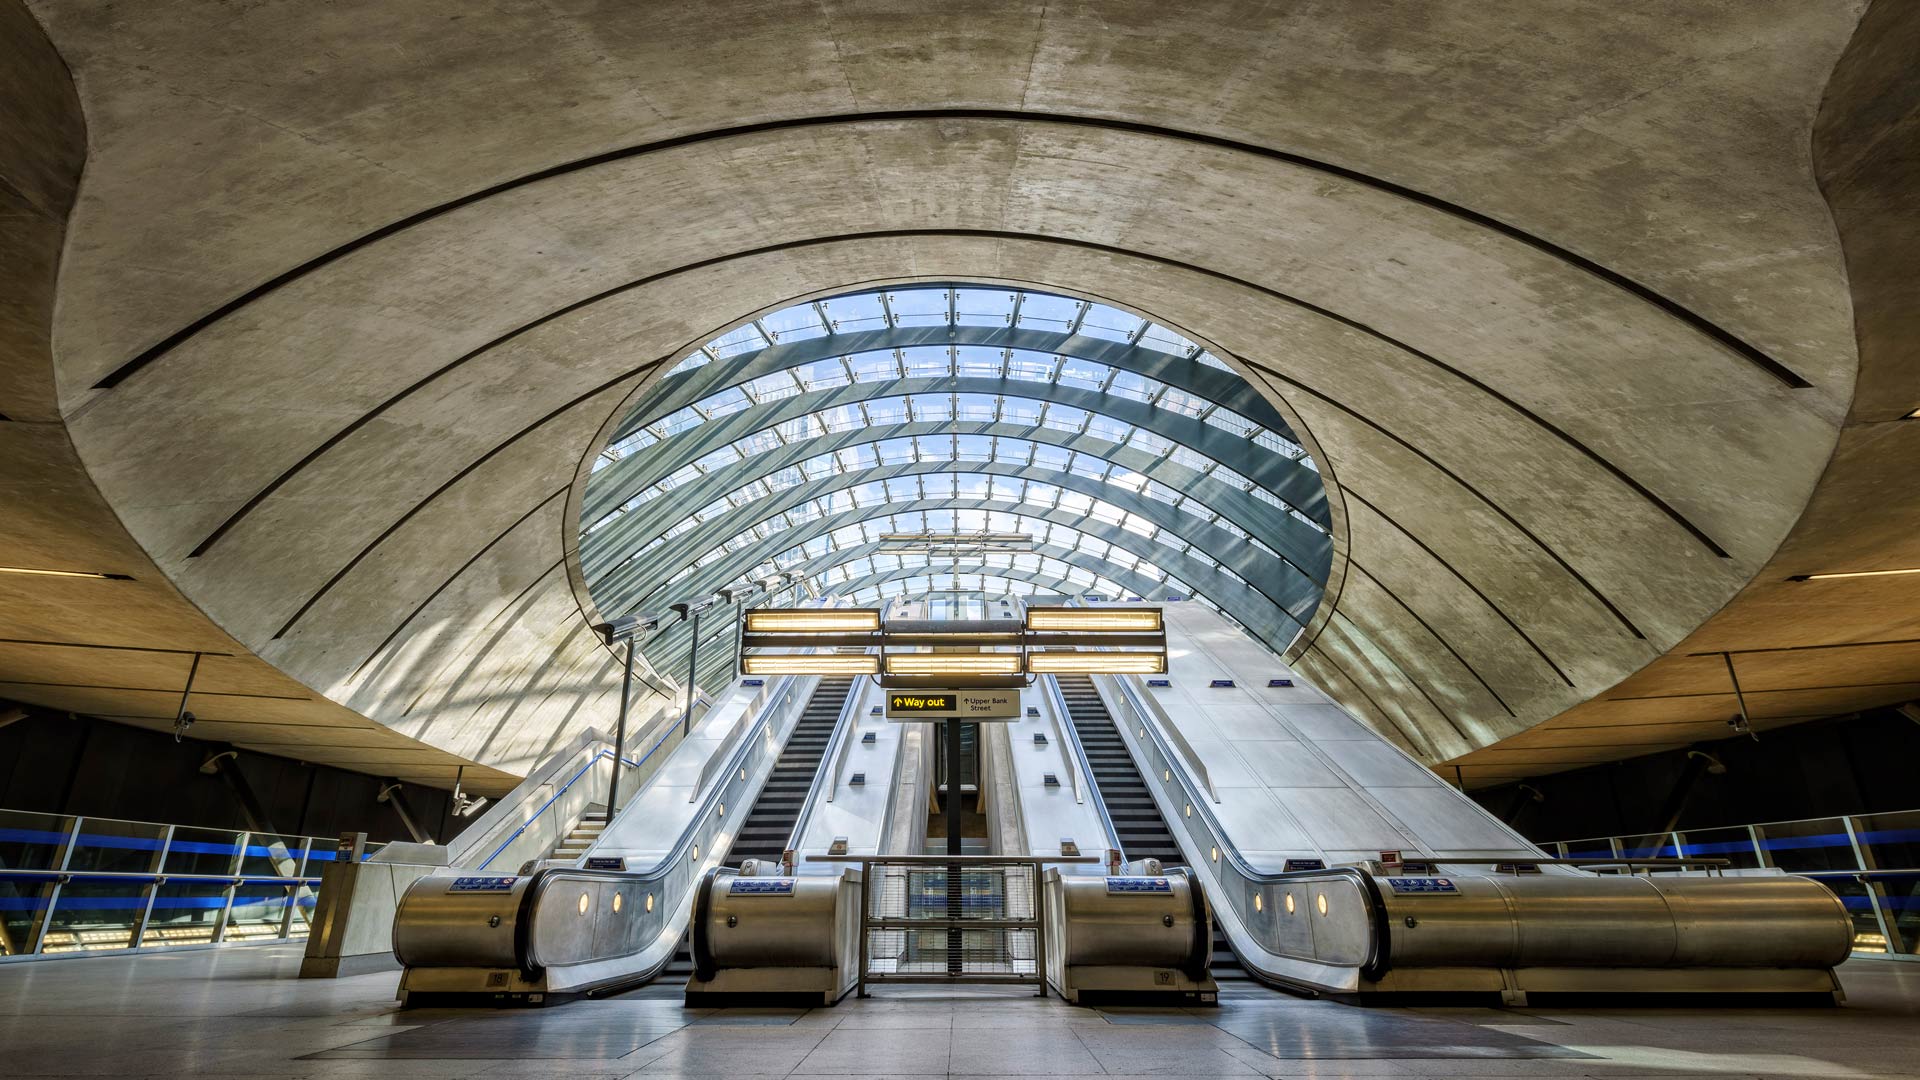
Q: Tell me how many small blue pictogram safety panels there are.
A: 4